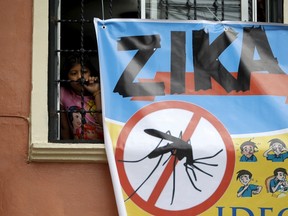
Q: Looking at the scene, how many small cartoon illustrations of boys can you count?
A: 4